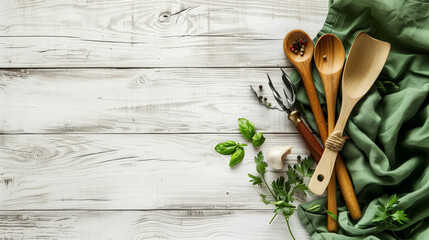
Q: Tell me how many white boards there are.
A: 4